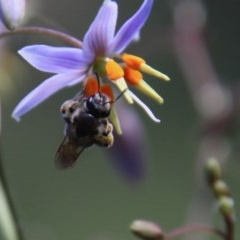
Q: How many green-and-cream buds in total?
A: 4